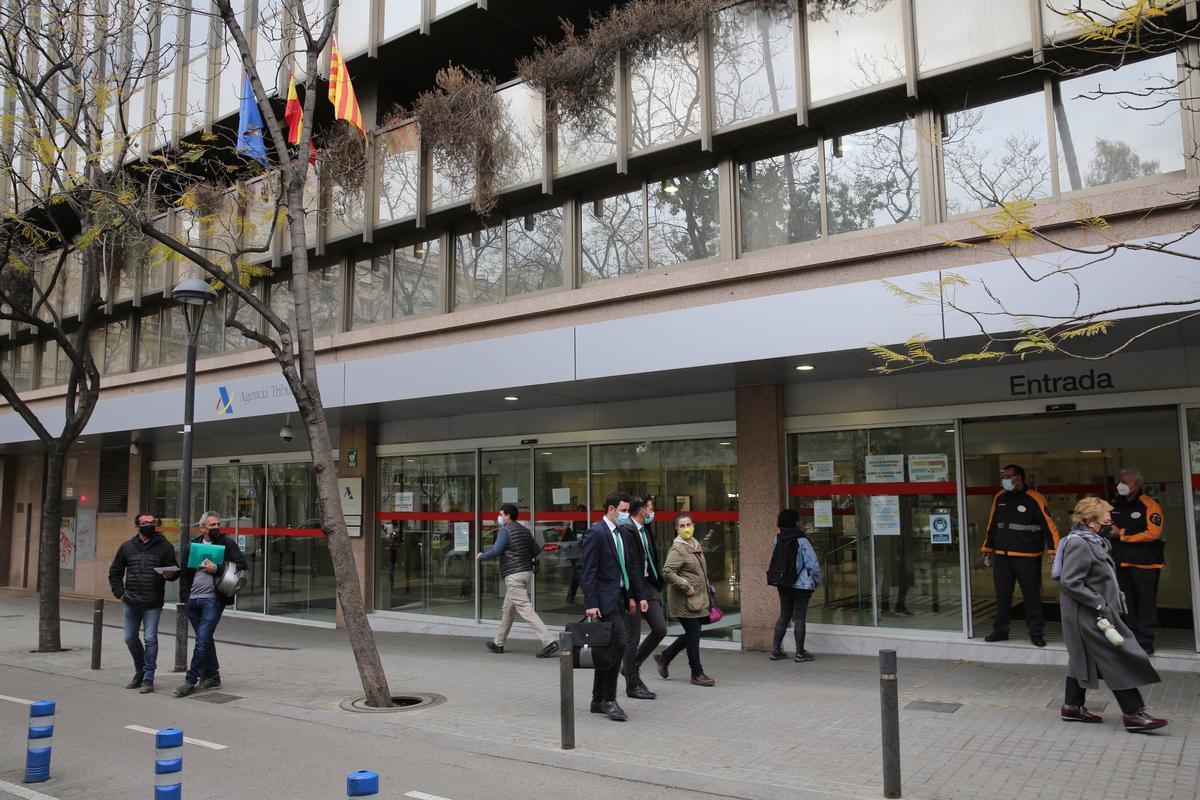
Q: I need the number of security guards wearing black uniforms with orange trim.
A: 2